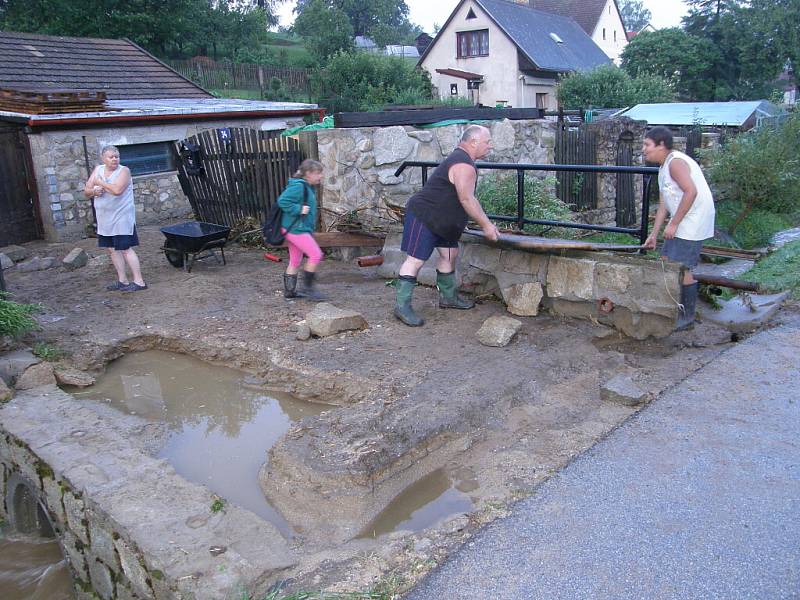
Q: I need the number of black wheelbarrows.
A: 1